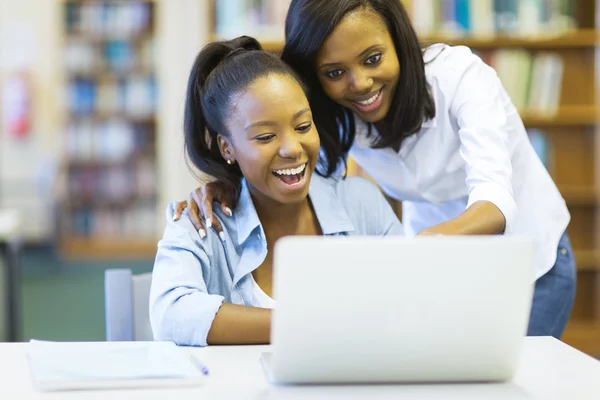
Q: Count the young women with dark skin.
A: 2